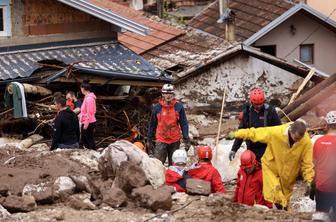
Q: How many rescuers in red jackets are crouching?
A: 3